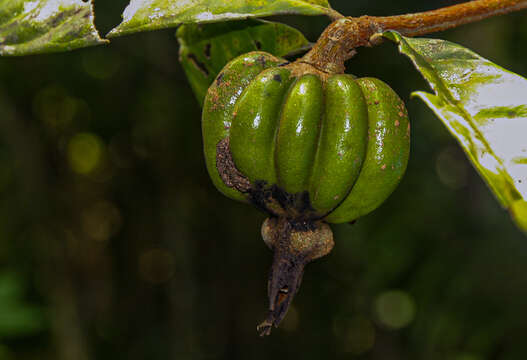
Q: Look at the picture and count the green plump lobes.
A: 5